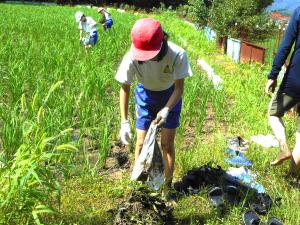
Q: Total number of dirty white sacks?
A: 1